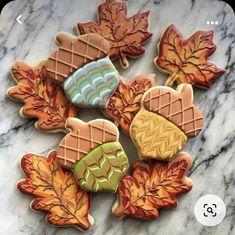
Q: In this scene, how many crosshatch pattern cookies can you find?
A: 3